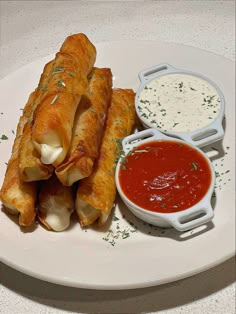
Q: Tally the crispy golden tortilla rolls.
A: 6